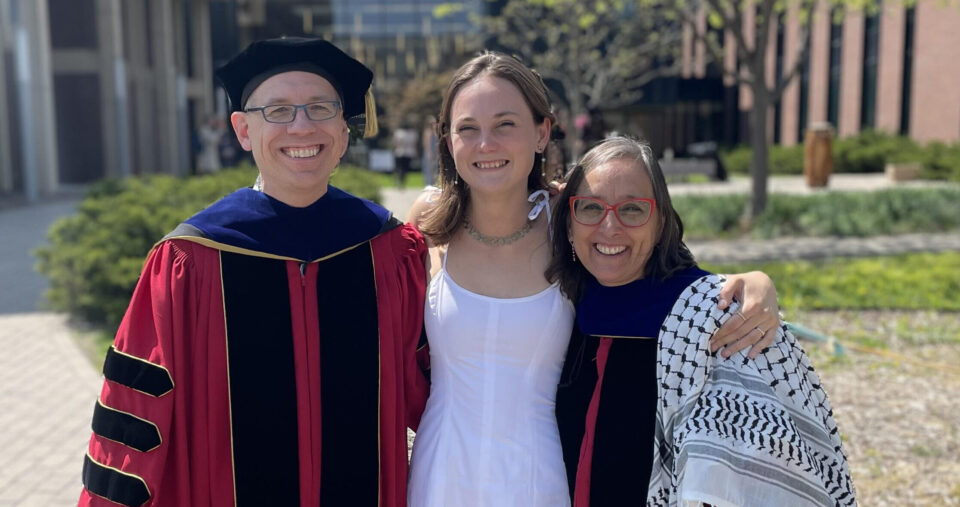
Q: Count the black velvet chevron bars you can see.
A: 3